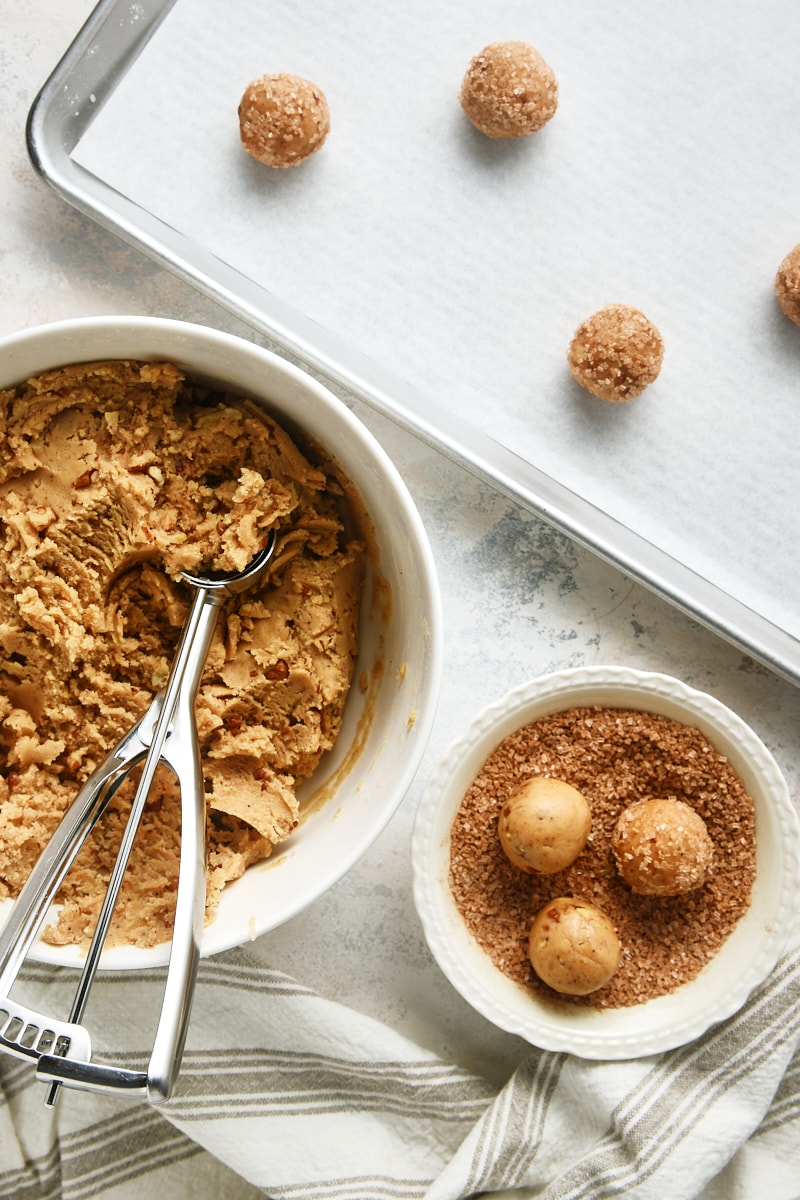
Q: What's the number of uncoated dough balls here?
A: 2